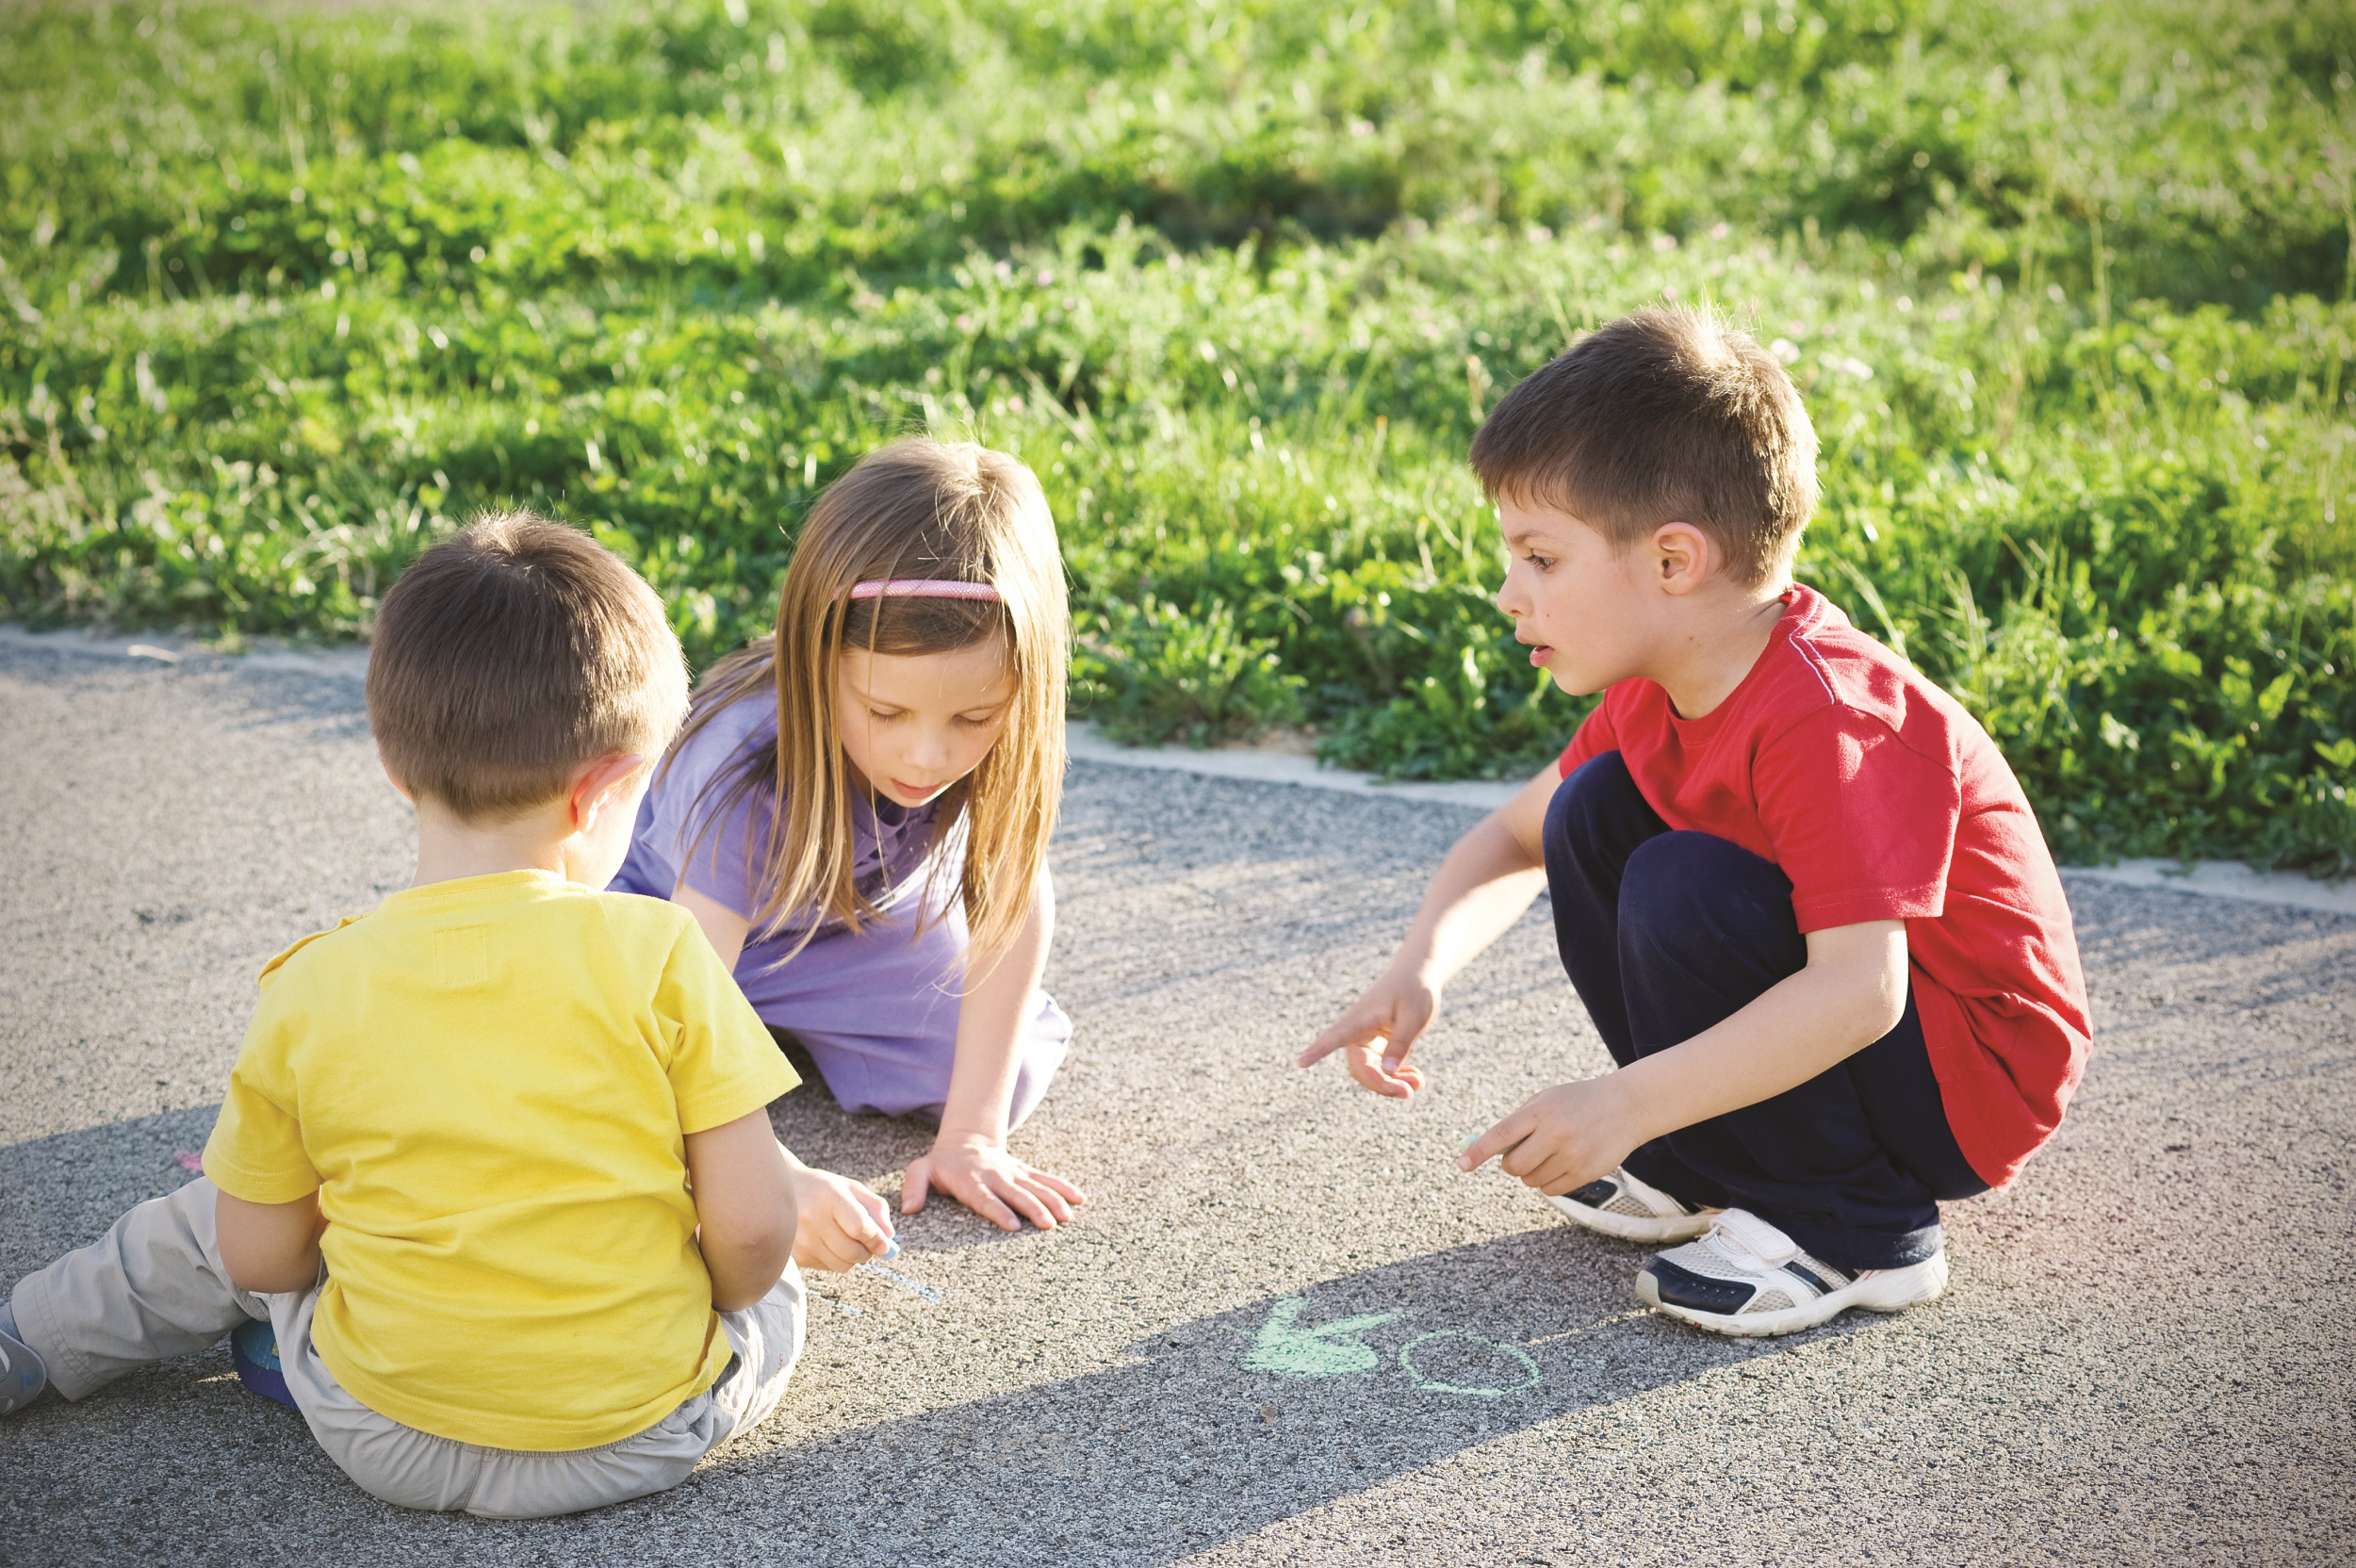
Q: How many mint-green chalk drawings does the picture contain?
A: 2